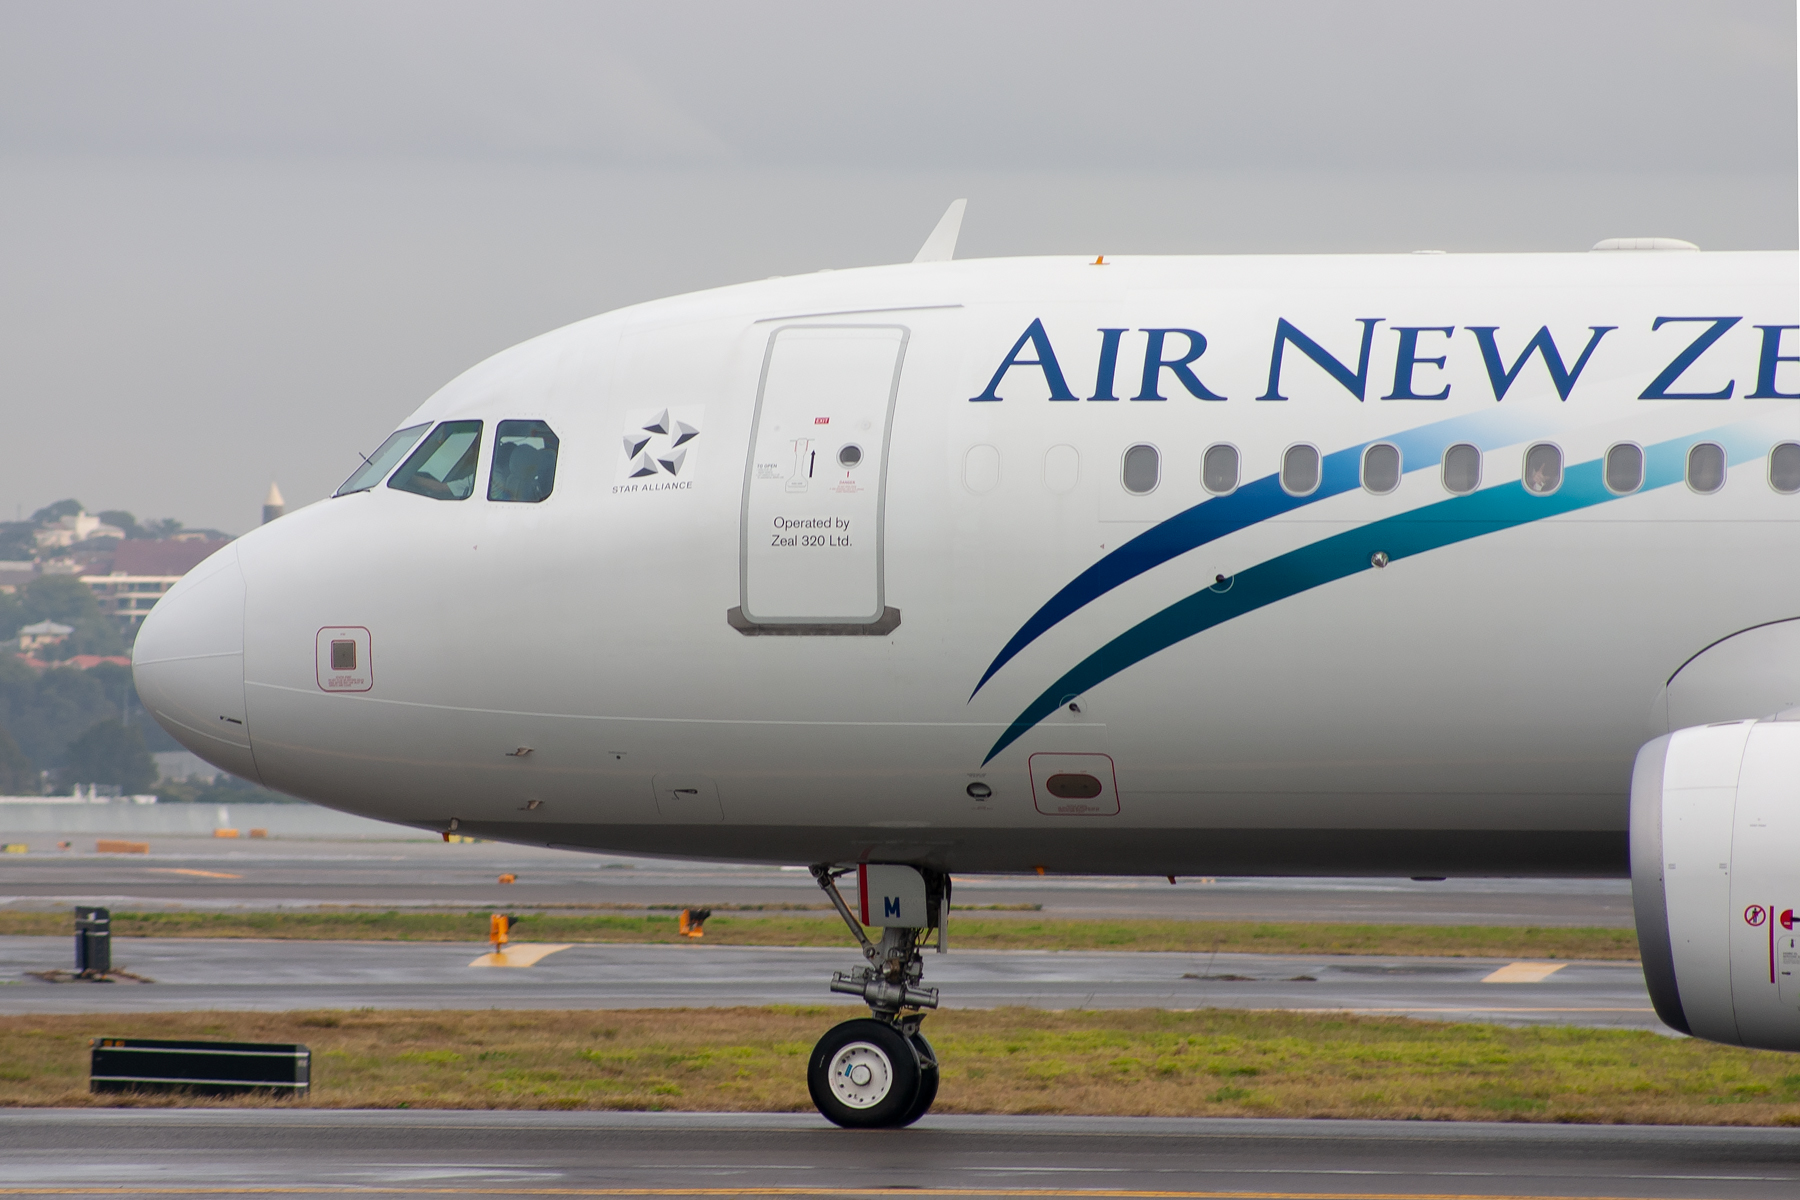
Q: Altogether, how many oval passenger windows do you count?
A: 9